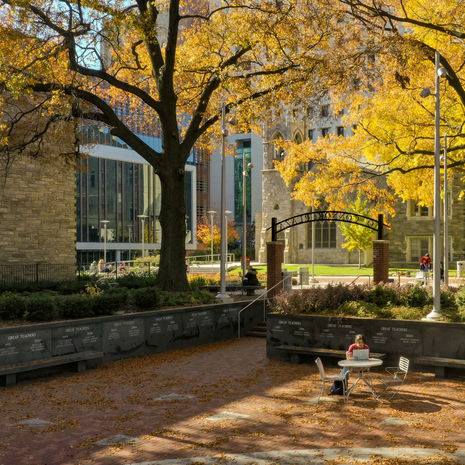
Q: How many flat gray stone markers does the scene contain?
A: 6